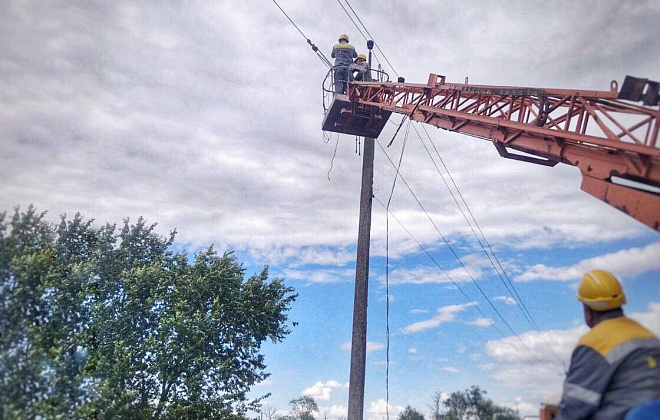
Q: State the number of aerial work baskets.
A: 1